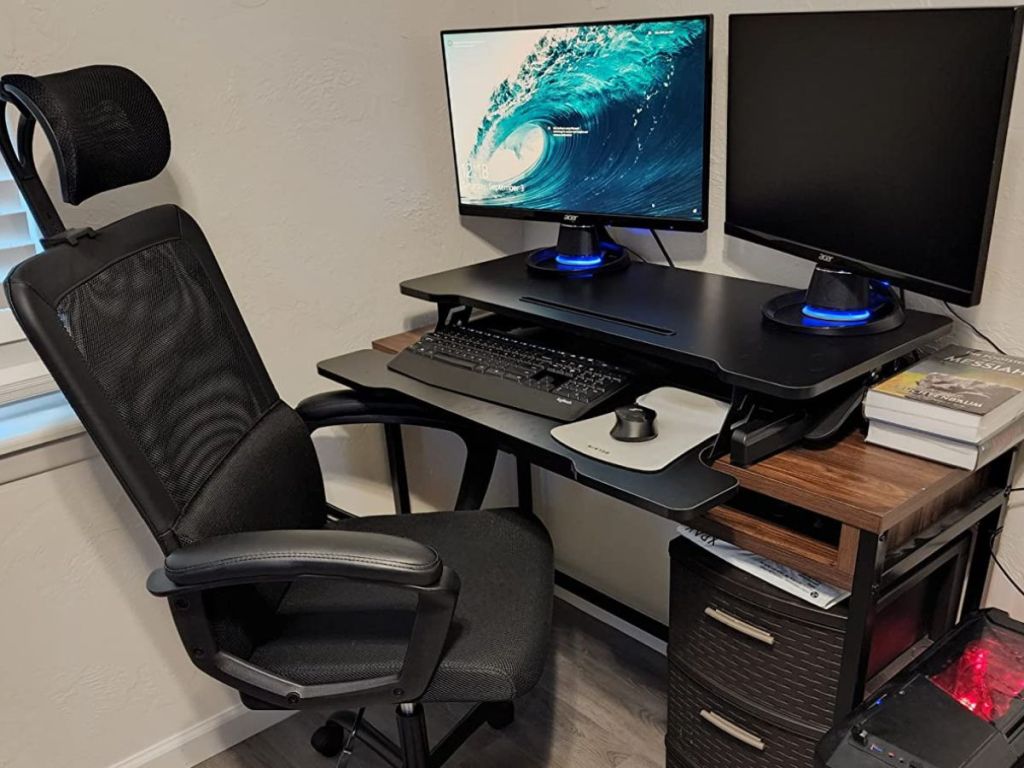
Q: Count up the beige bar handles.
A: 2